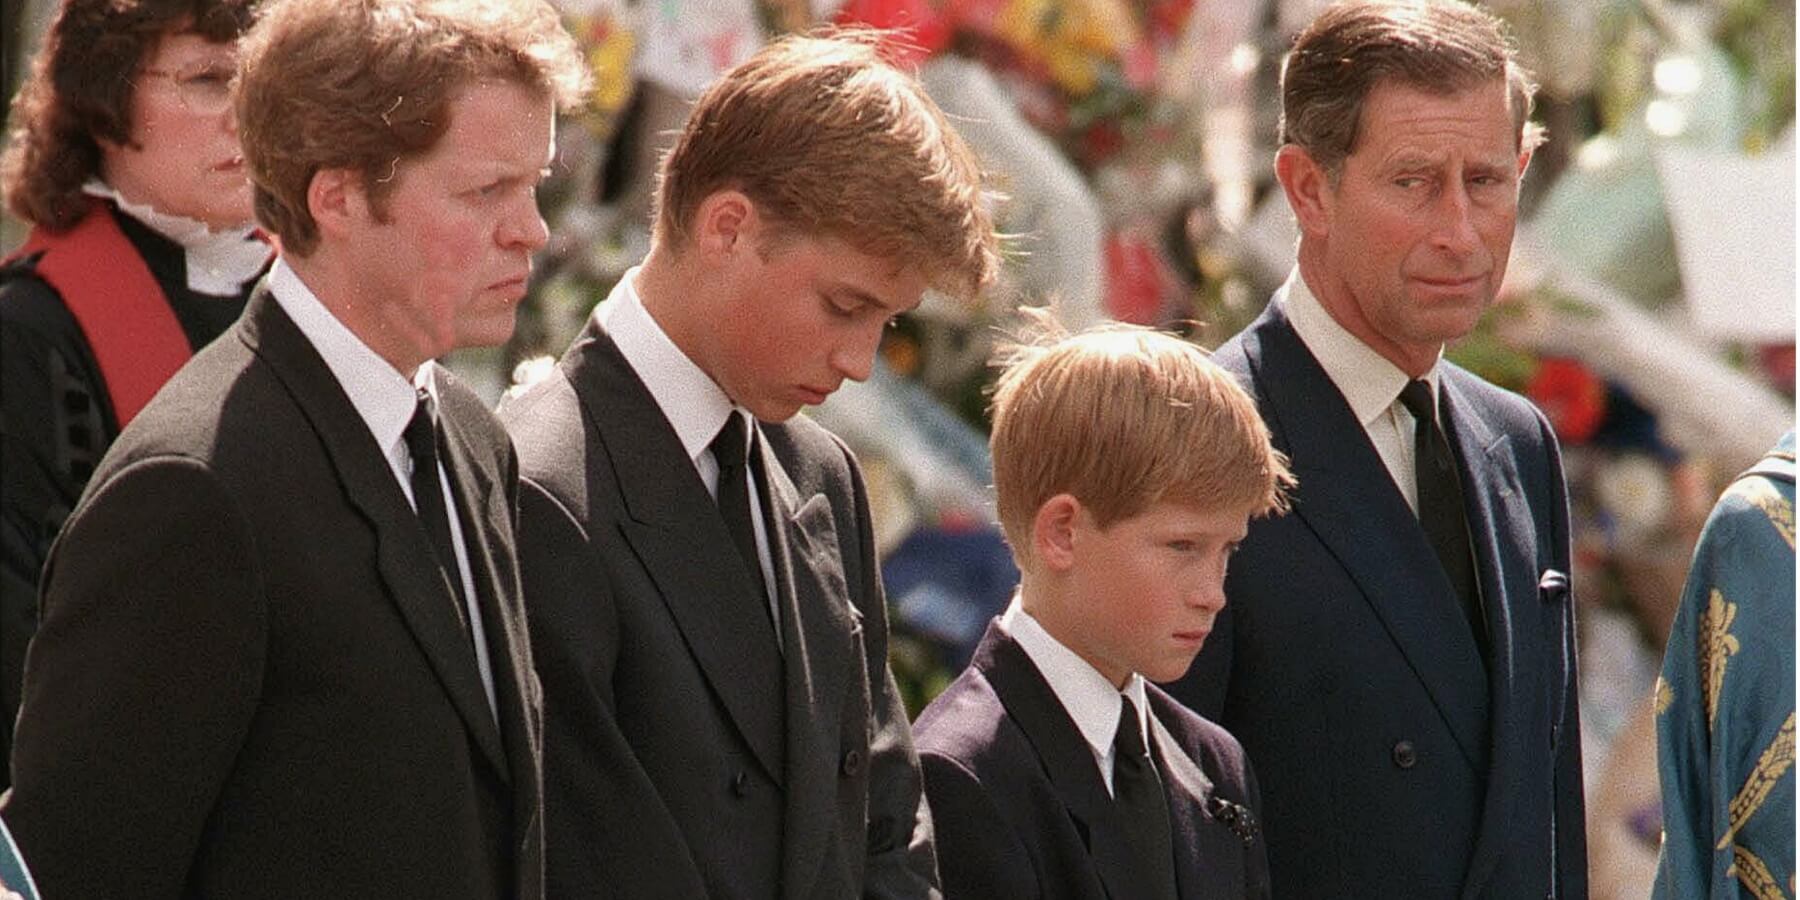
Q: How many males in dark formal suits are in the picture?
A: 4